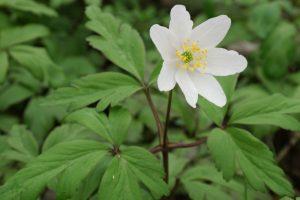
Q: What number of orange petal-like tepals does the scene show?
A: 0